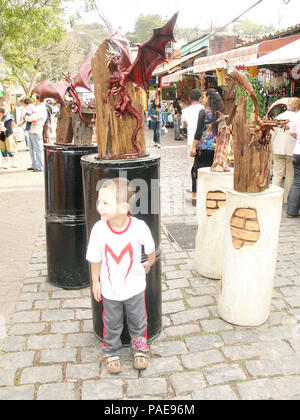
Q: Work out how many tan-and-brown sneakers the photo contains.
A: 2